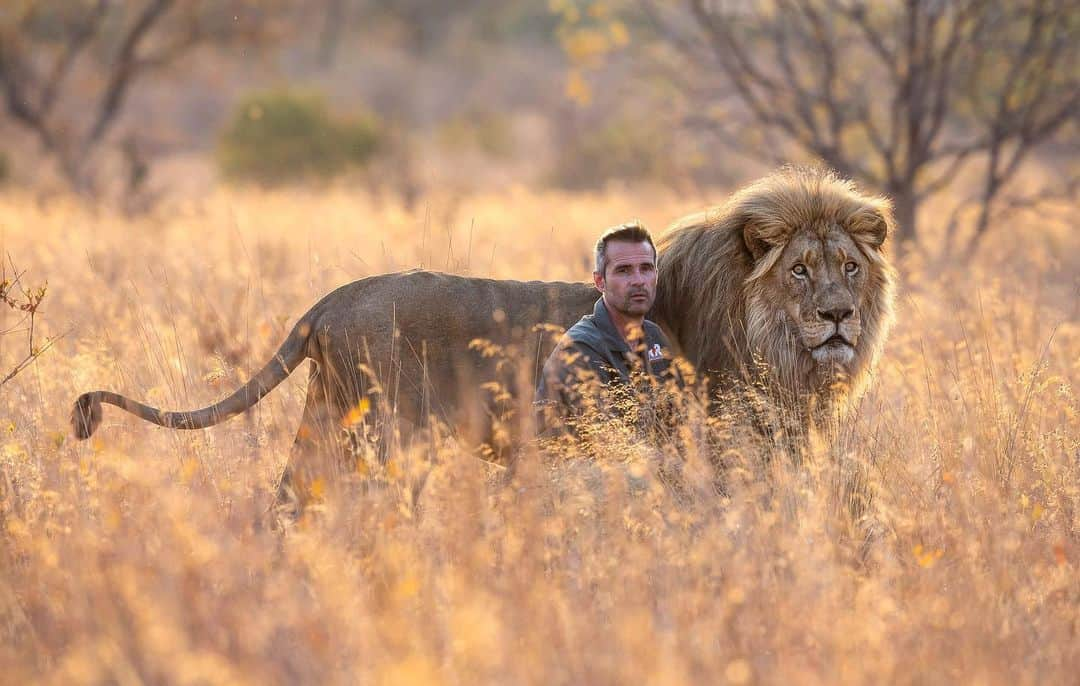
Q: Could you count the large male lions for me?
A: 1